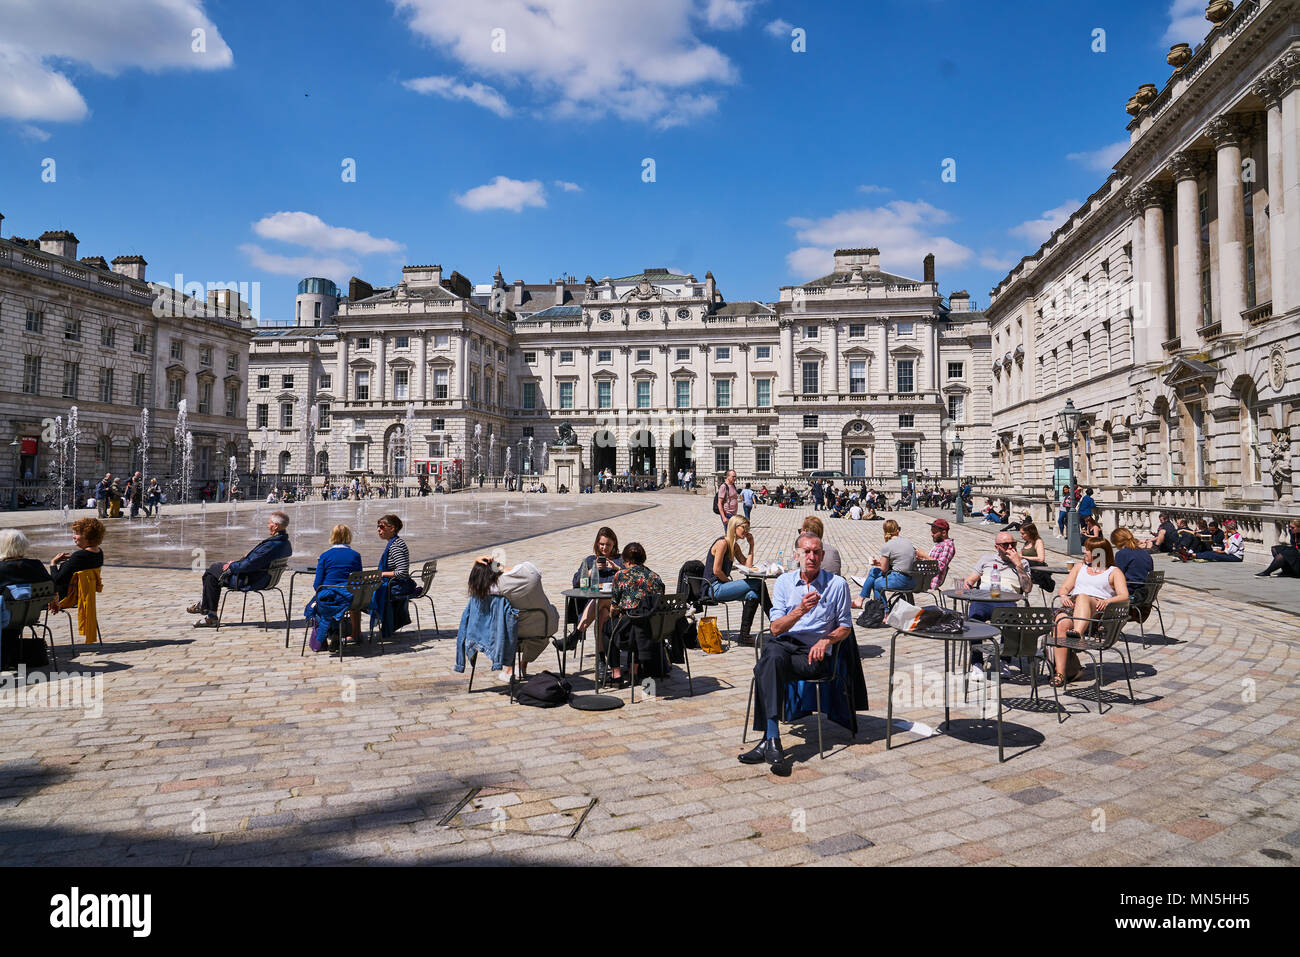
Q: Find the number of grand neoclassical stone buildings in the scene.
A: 3